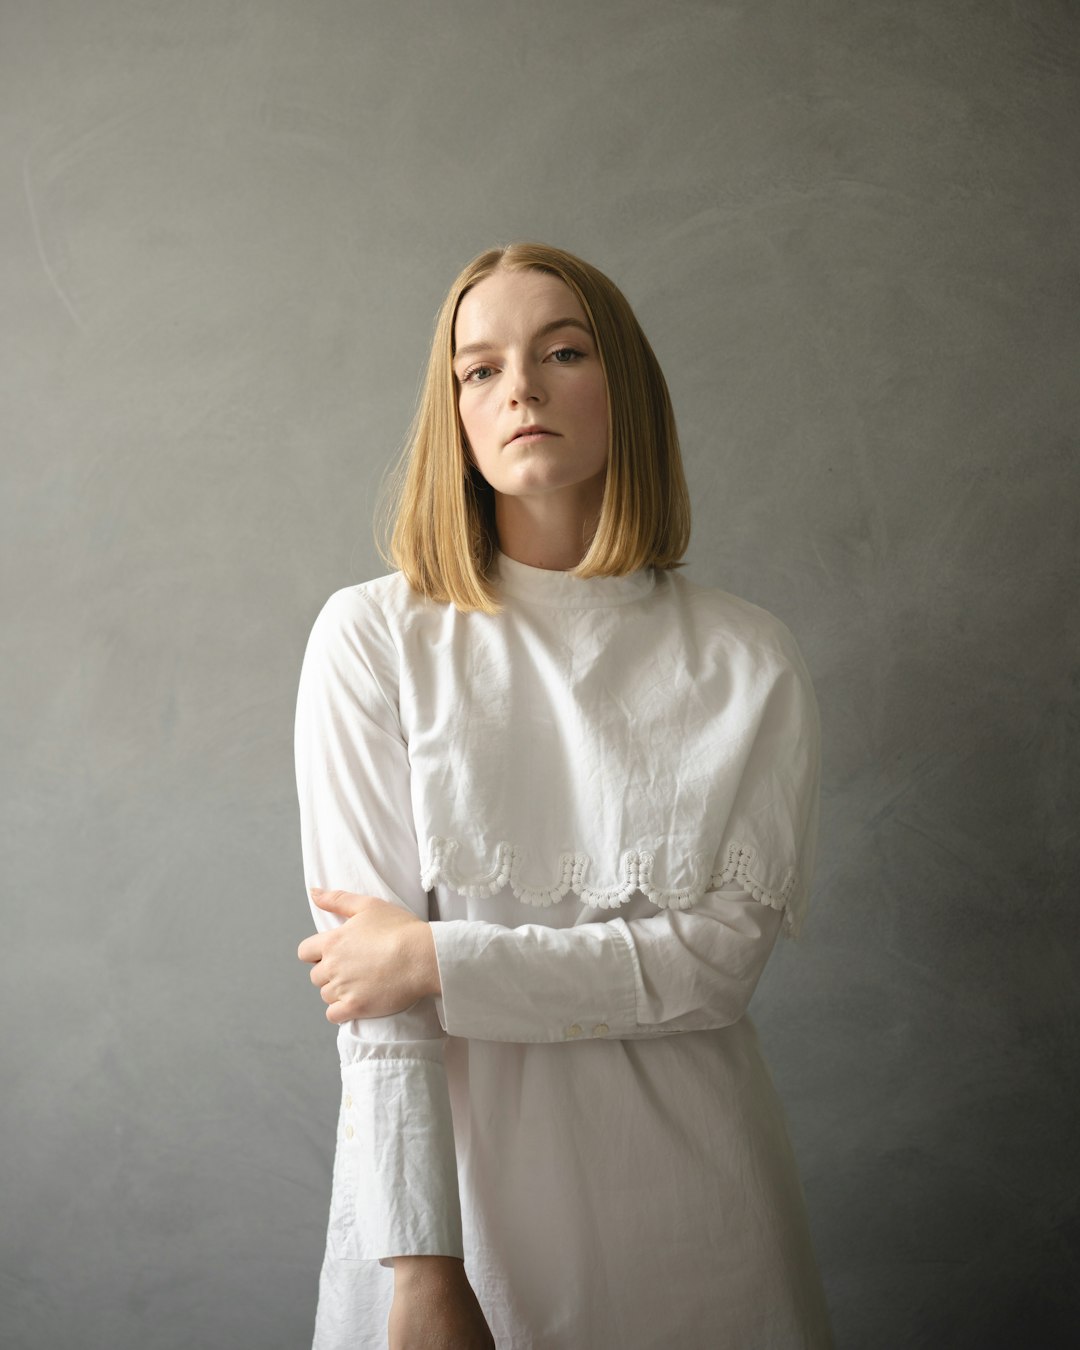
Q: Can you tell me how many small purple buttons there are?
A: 0